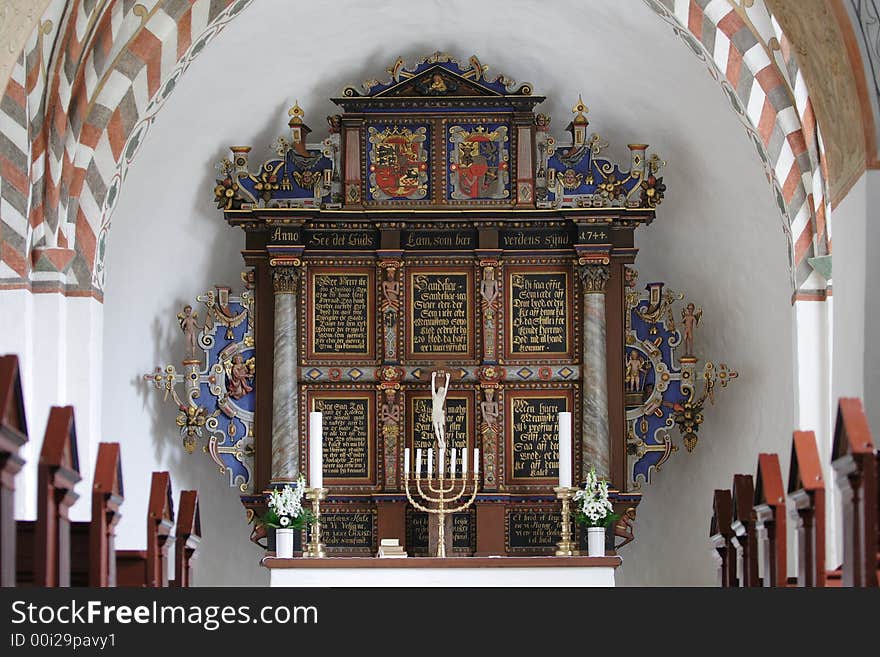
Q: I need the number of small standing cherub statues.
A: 2